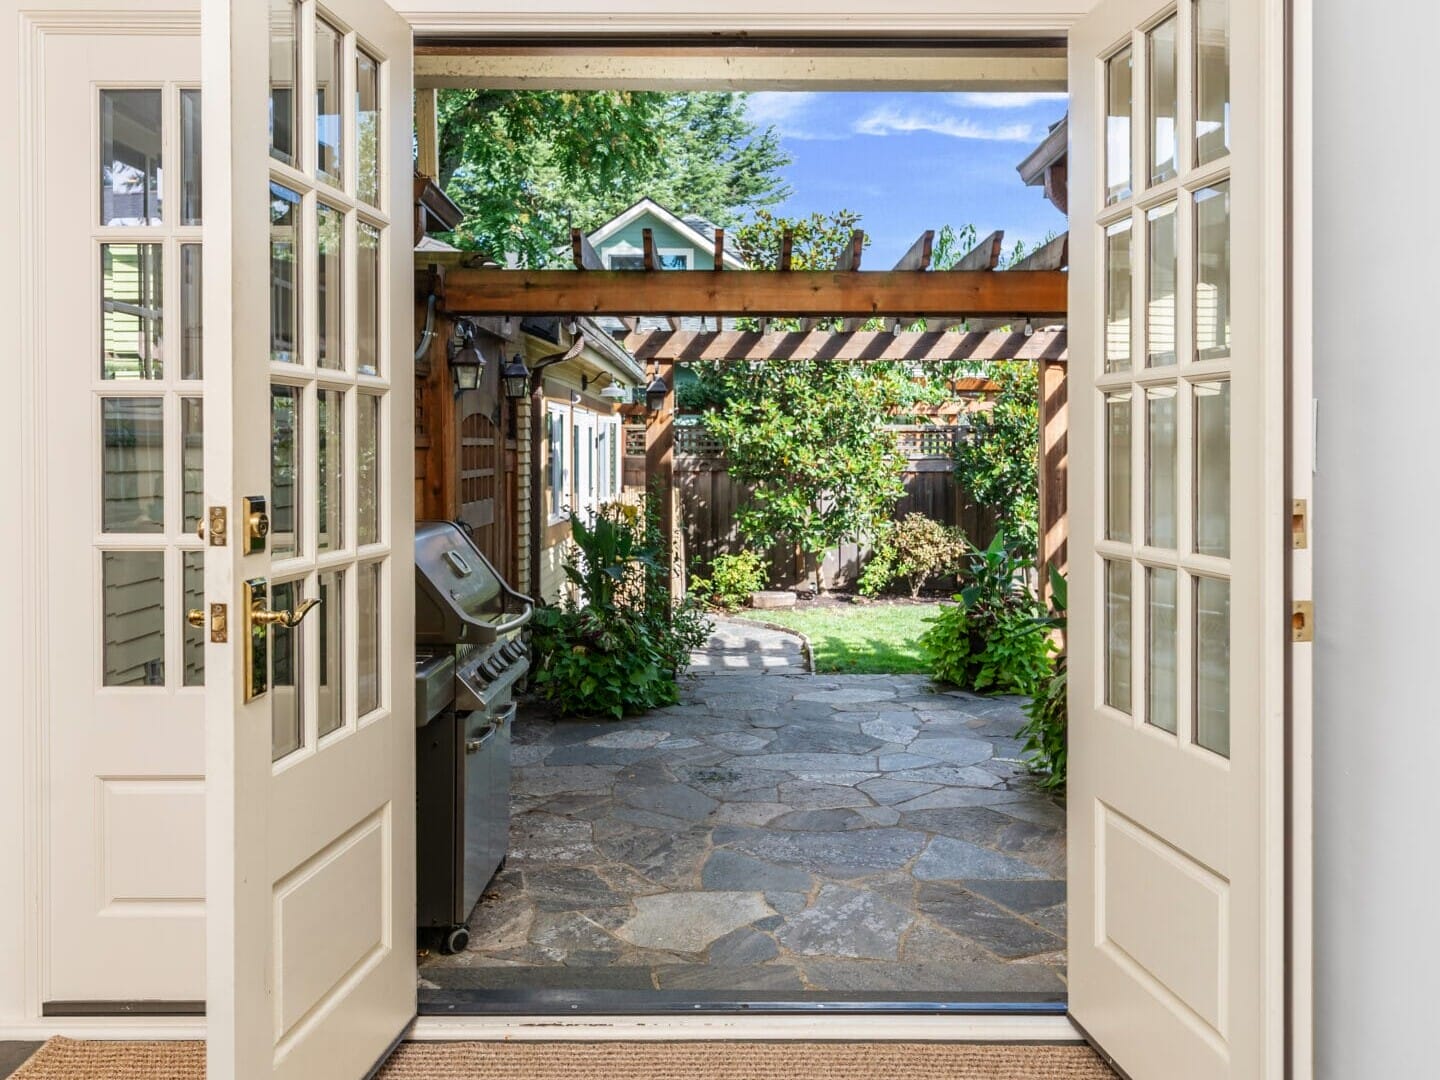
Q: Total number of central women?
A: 0